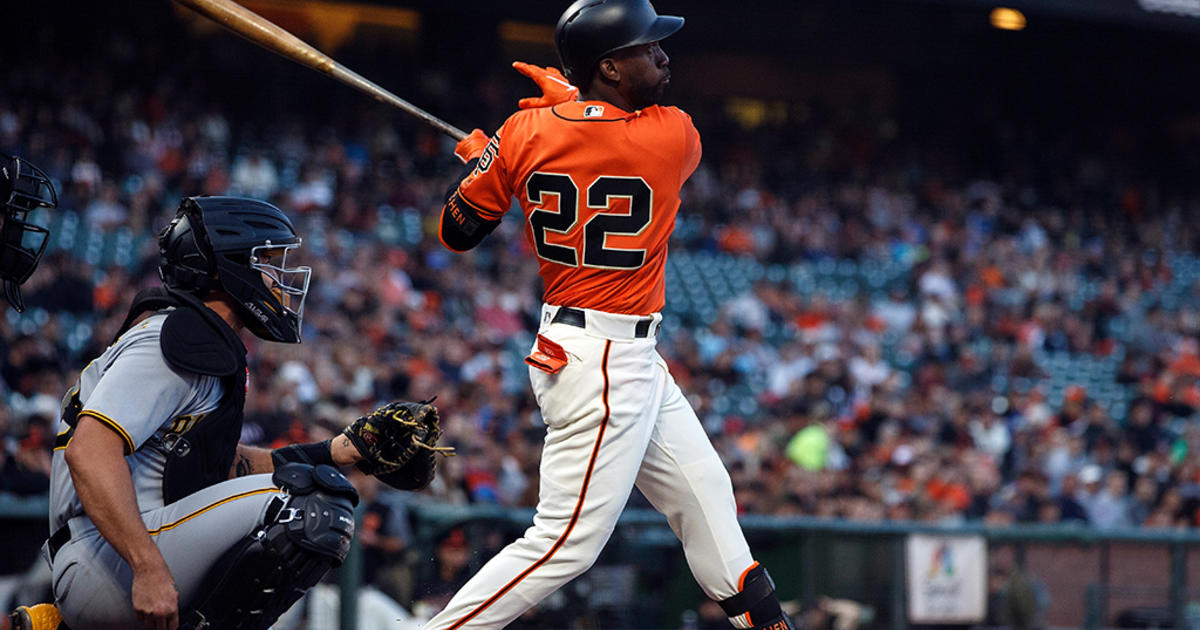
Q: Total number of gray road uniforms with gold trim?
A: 1